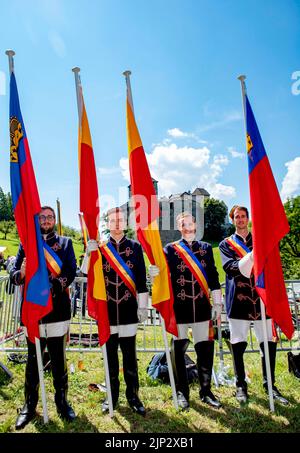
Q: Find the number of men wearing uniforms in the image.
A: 4